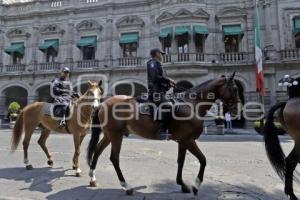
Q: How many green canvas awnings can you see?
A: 9